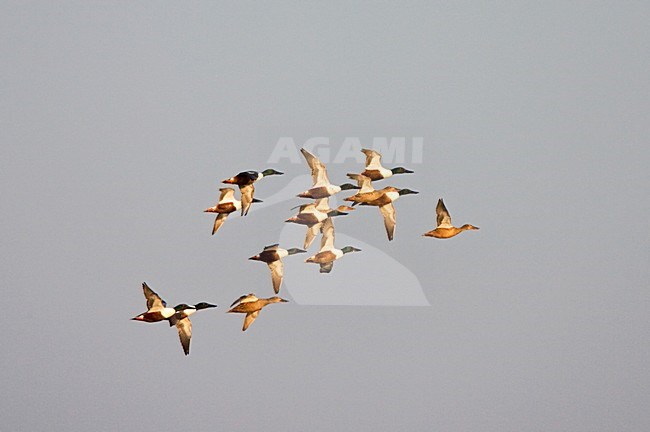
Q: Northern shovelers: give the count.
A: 14